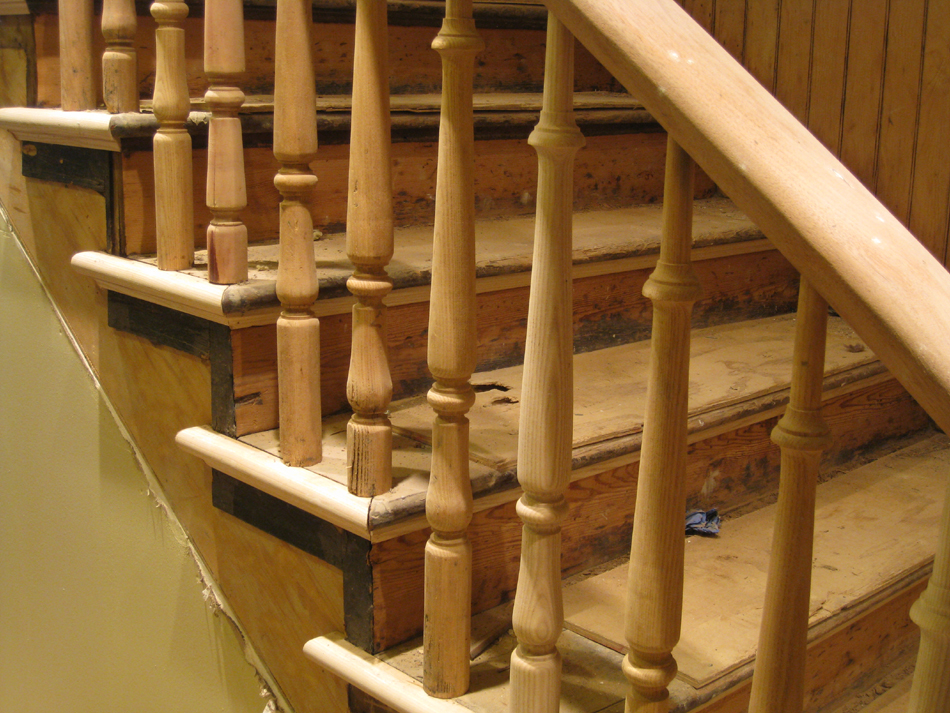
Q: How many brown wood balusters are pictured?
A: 11